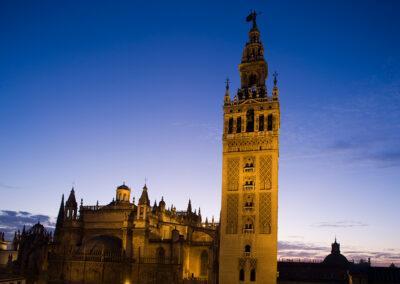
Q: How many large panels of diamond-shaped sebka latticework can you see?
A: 4